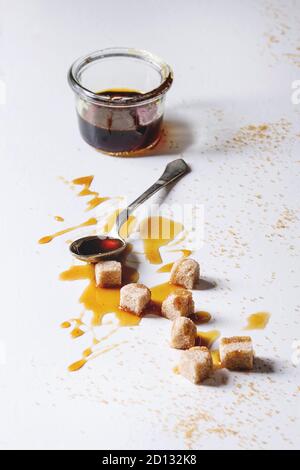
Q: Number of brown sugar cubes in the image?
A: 7